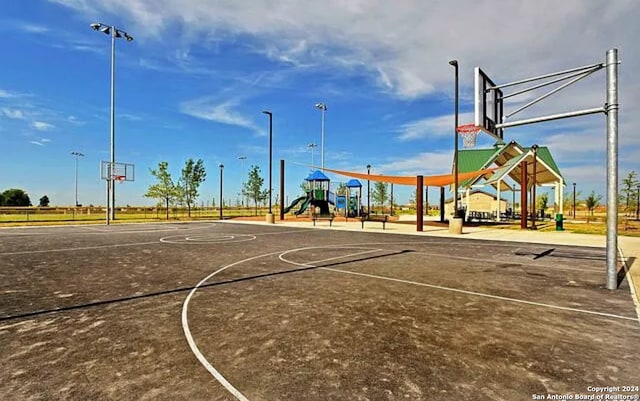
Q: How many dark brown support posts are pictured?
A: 4